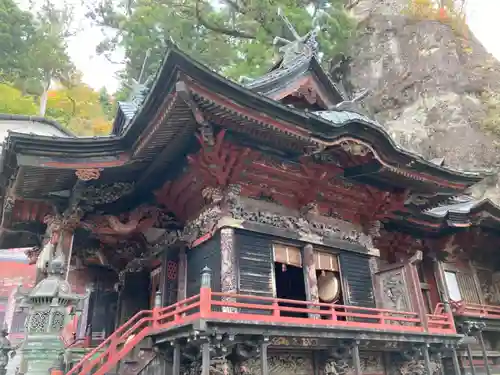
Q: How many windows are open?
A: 2